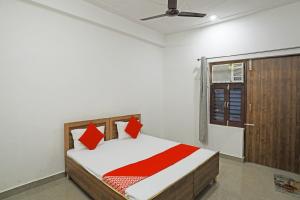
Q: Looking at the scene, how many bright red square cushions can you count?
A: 2